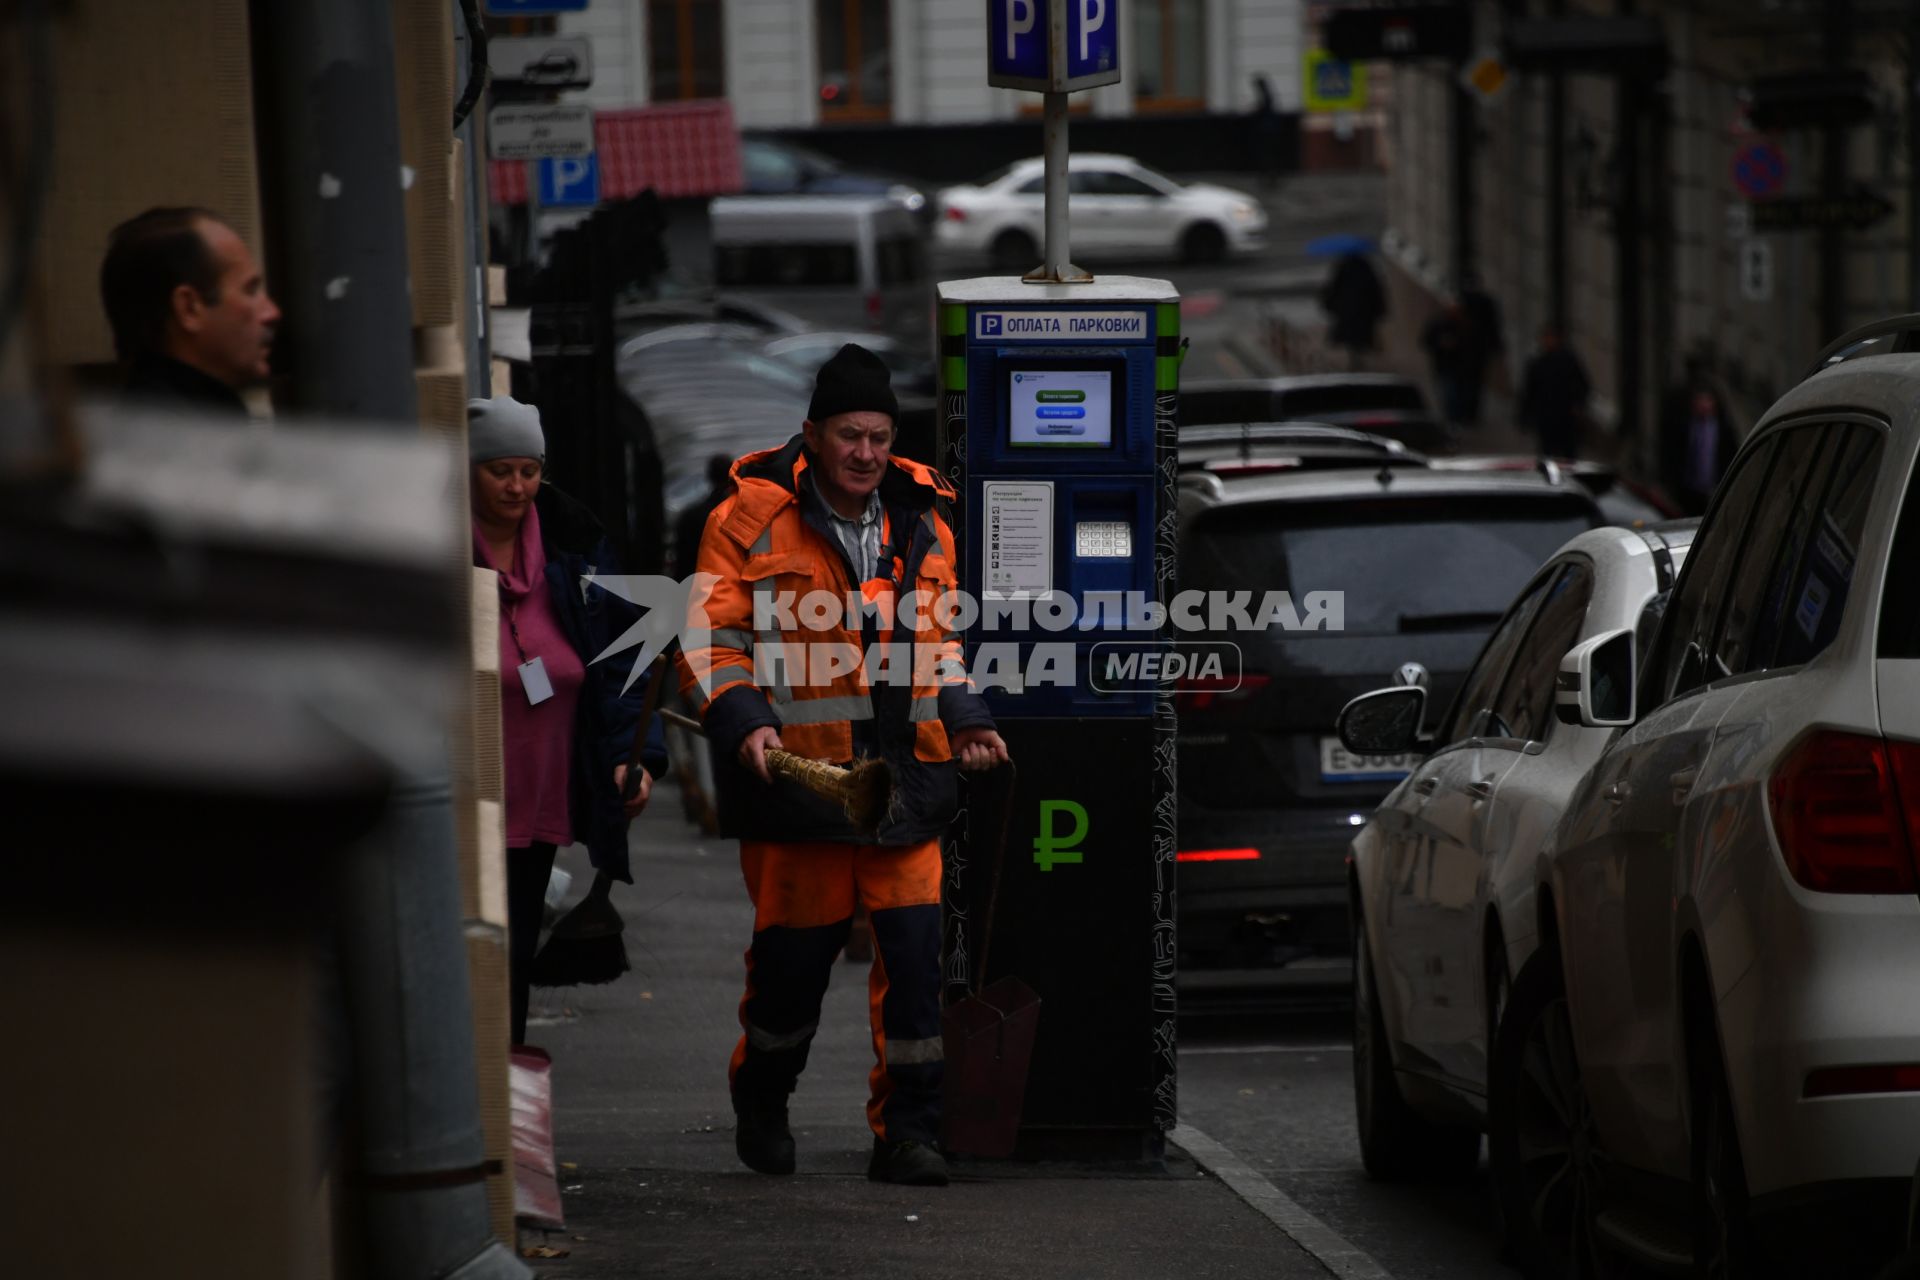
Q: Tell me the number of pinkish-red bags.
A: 1